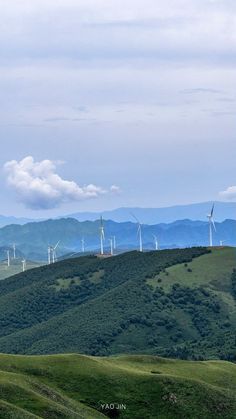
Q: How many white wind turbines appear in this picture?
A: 13